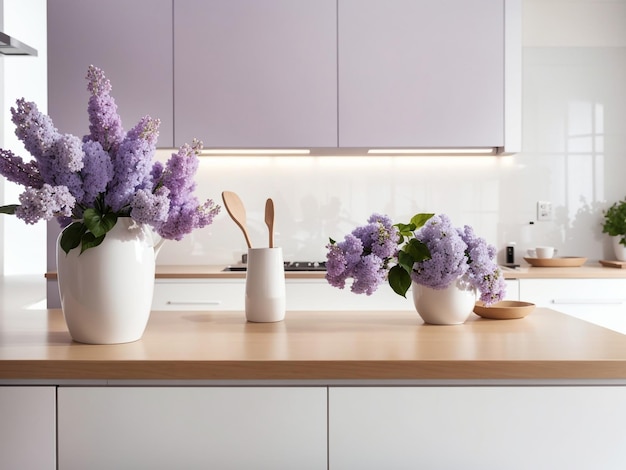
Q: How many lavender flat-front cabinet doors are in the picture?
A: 3